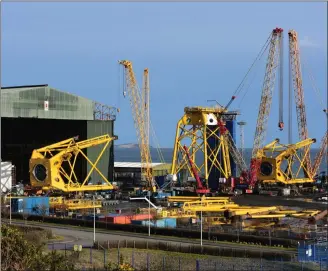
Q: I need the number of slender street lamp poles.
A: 4